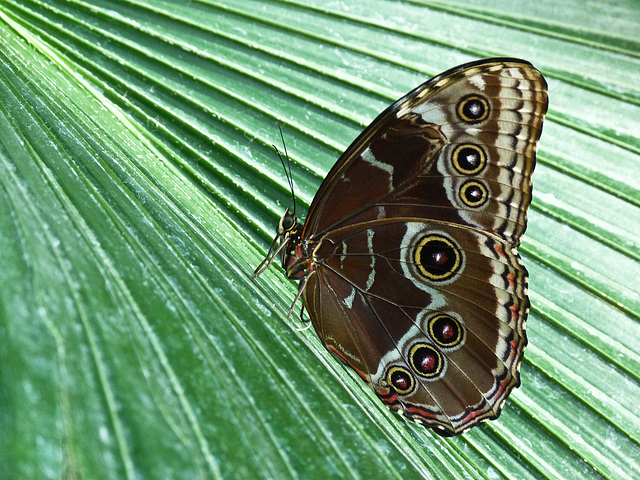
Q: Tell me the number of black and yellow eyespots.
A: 7